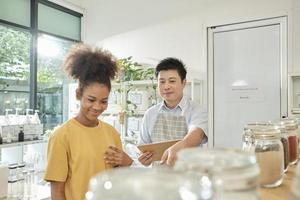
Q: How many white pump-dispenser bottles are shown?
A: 4